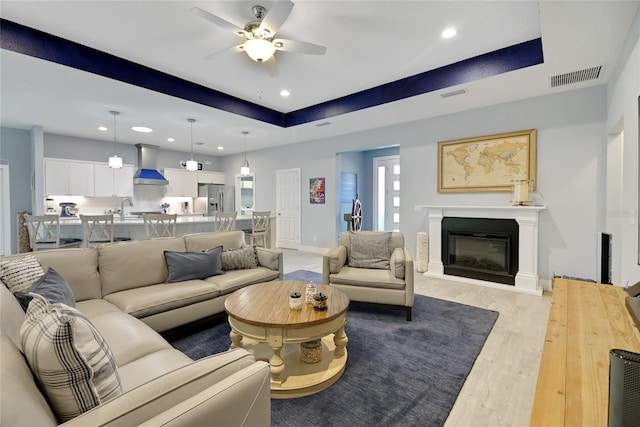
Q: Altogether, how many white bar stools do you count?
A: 5